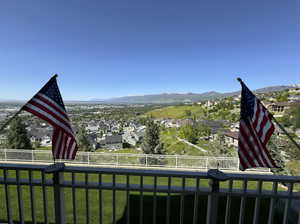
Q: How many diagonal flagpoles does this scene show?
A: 2